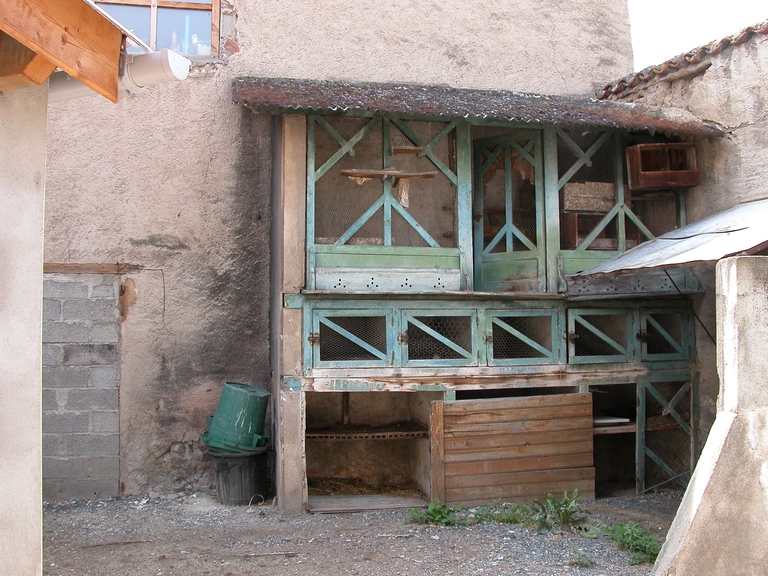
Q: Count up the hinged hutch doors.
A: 5